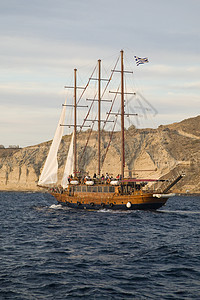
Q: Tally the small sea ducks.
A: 0